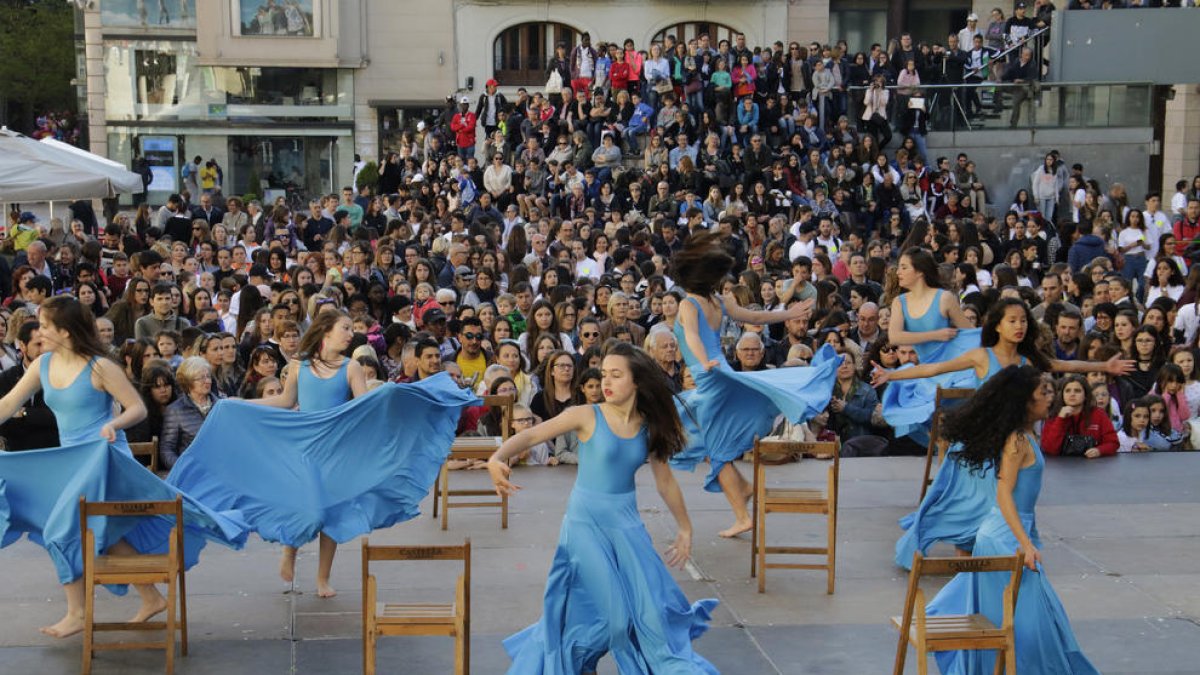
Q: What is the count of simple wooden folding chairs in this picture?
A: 7